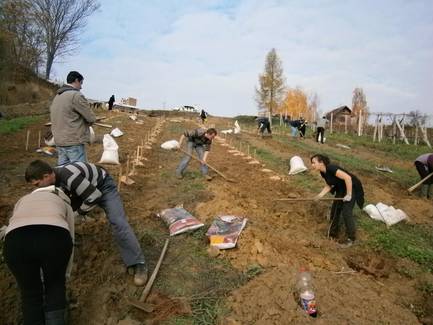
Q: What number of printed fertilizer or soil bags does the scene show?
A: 2